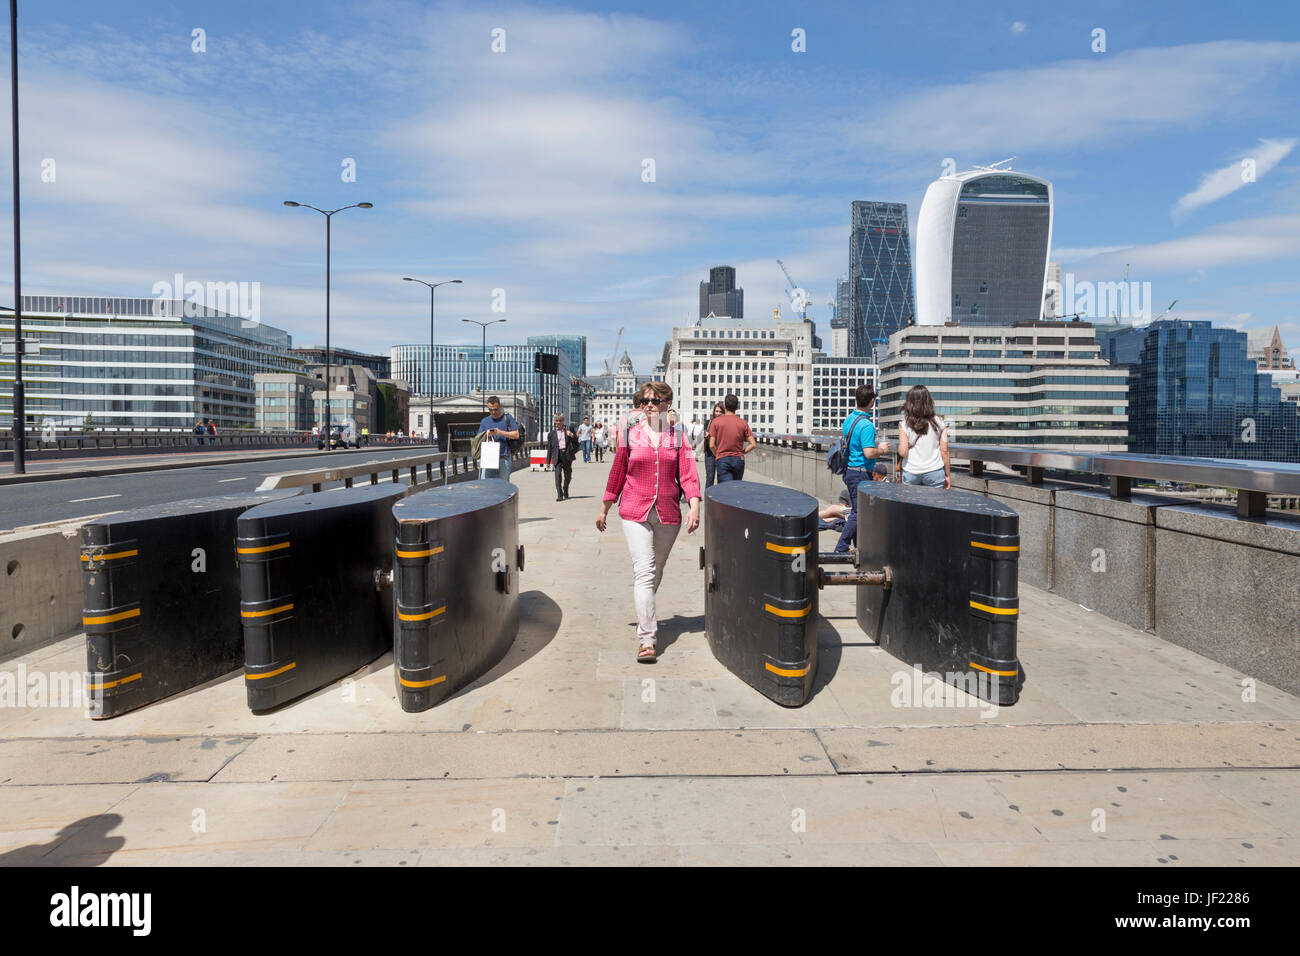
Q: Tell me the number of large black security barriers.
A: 5